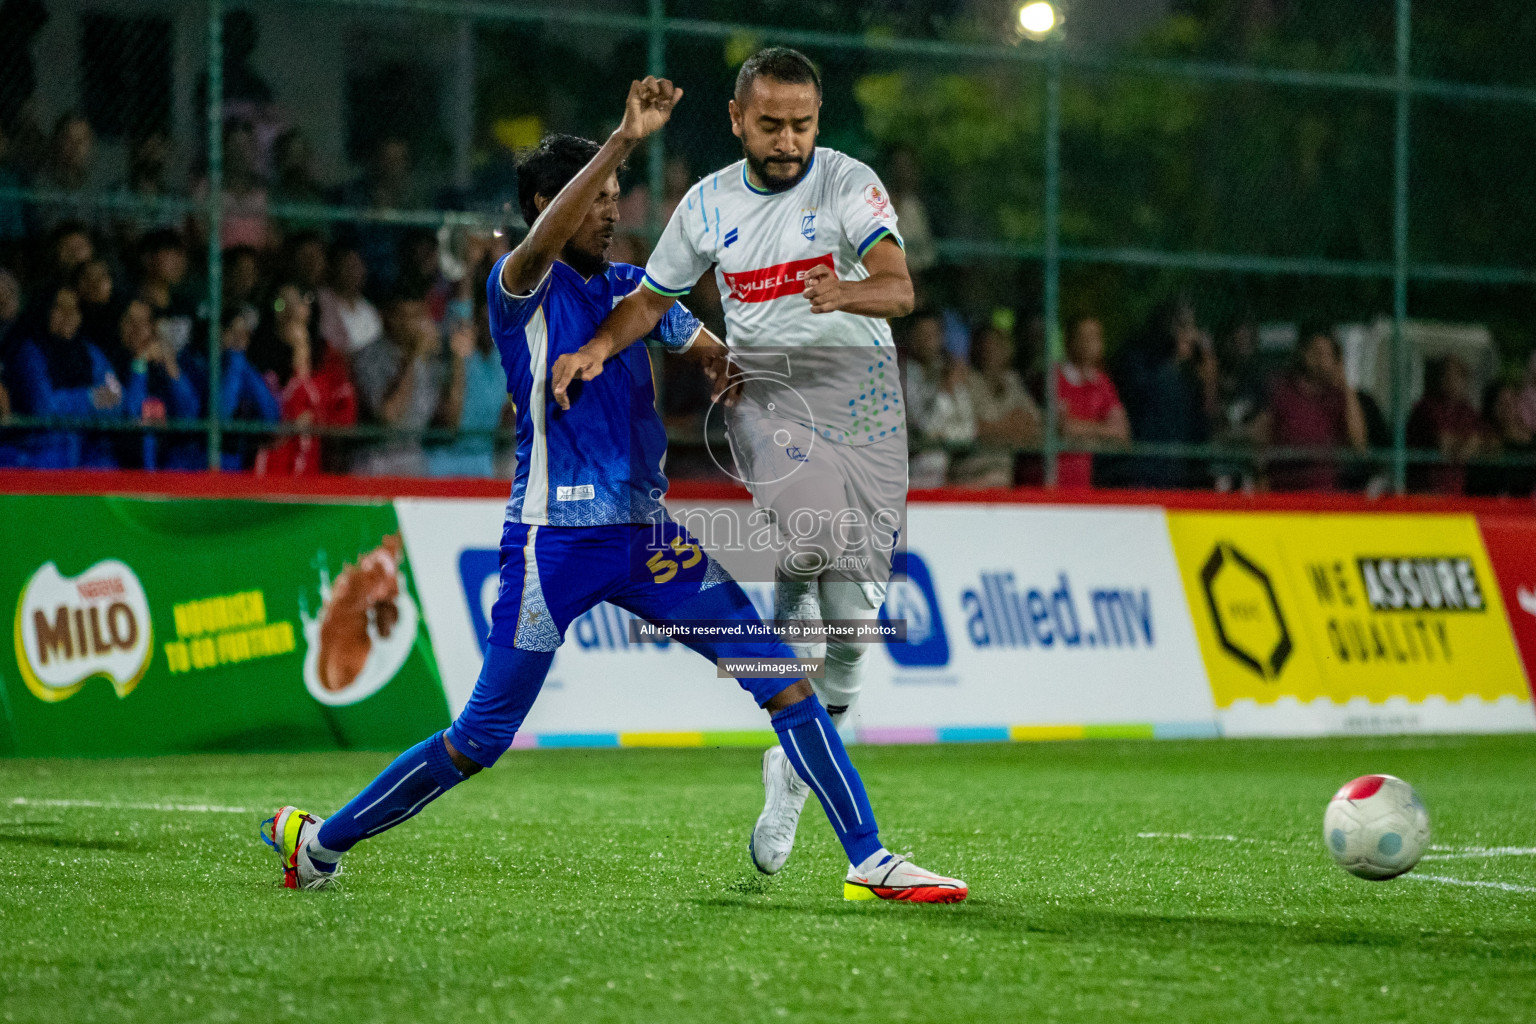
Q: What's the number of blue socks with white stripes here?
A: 2